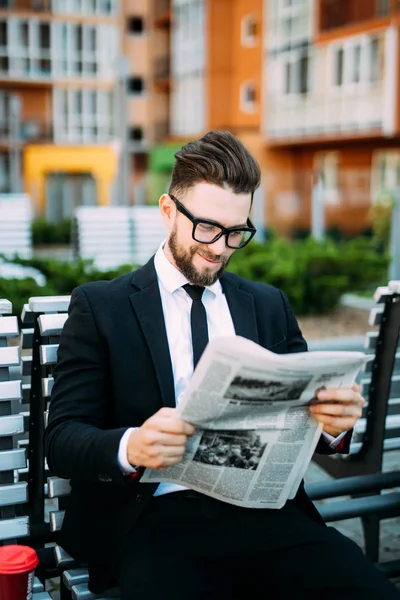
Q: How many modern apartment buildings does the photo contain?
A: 2